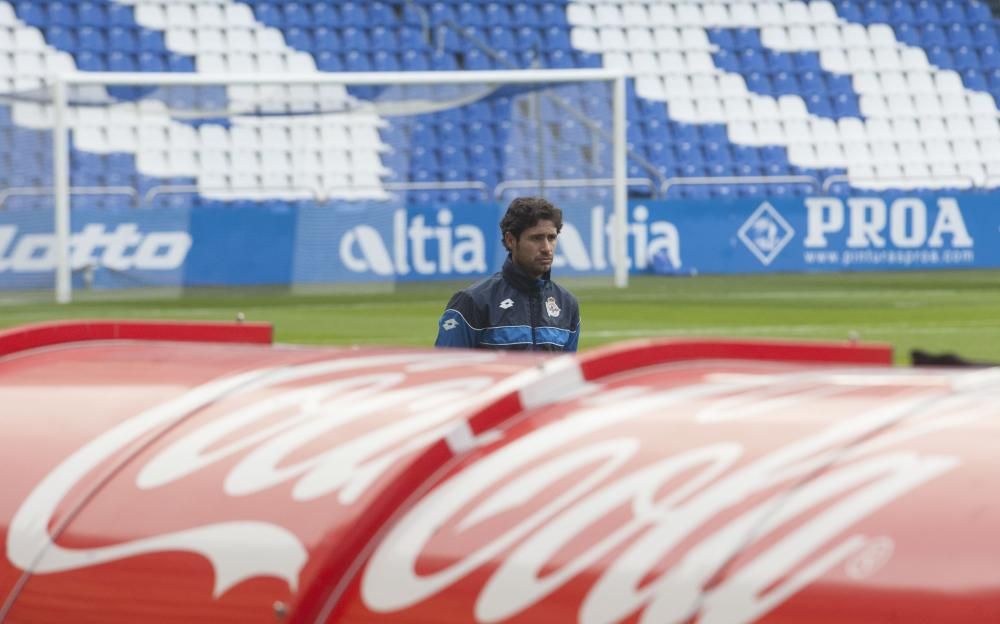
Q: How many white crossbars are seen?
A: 1